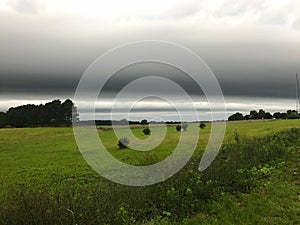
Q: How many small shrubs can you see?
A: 5